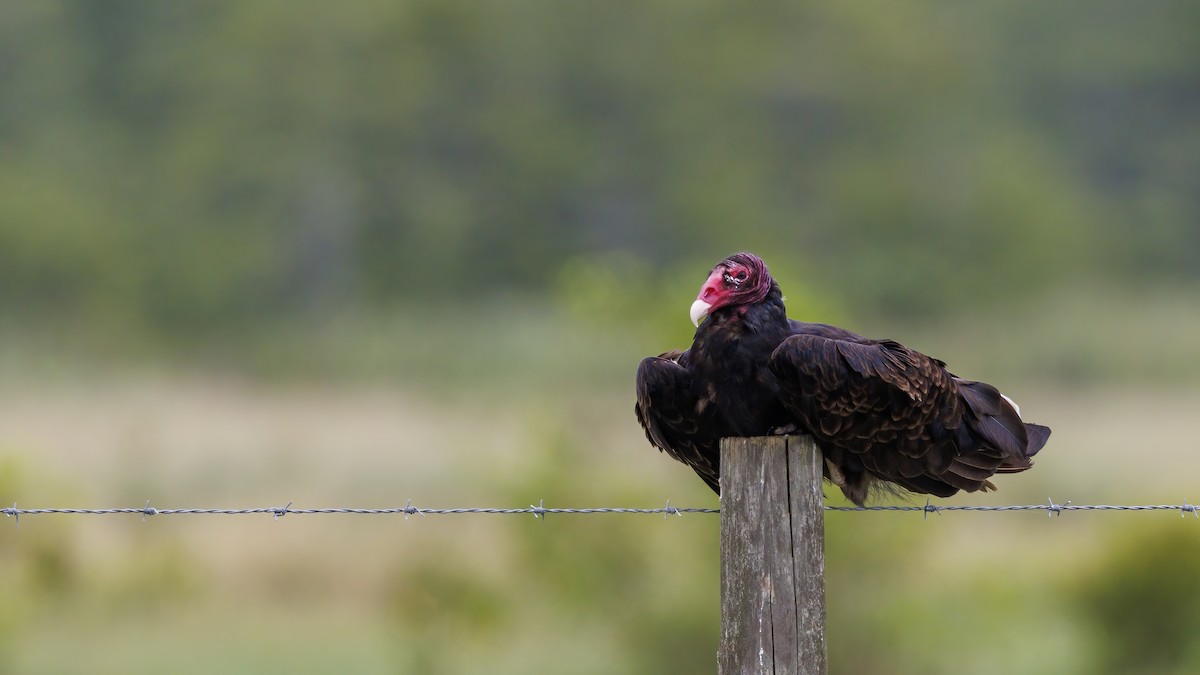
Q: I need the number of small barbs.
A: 9